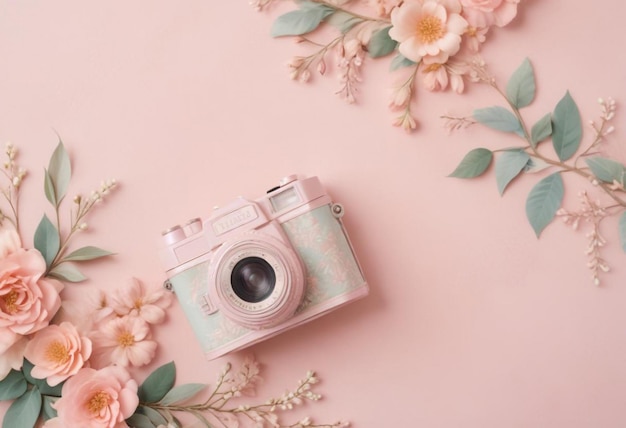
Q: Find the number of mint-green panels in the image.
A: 2